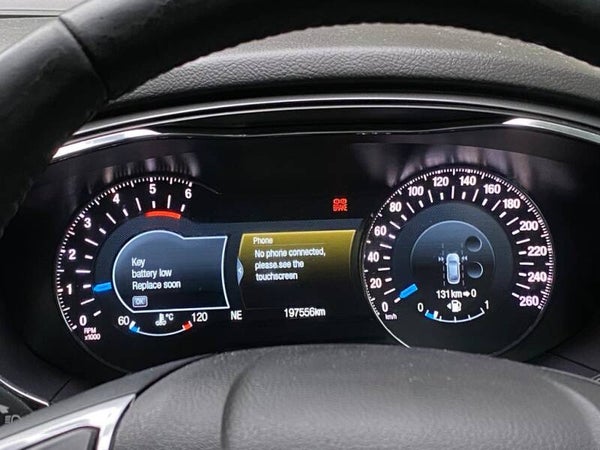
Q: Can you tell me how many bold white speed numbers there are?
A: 14